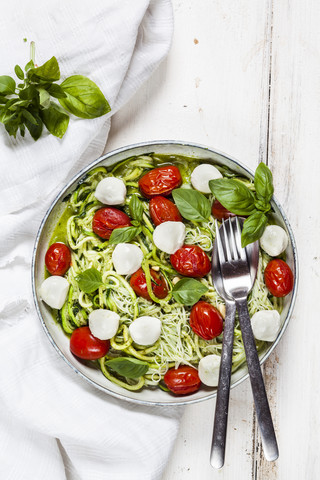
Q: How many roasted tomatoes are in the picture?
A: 11